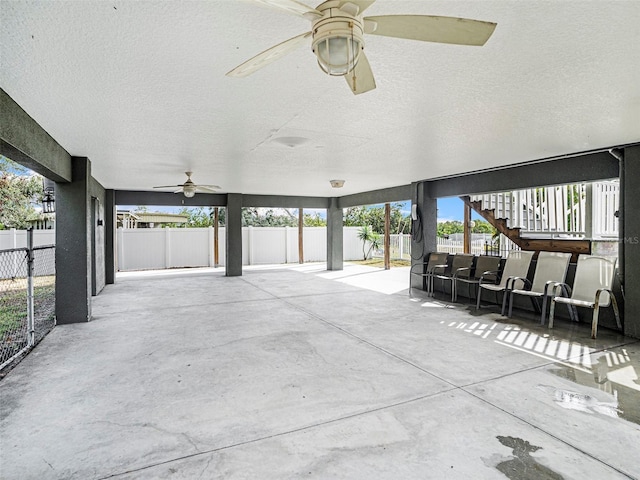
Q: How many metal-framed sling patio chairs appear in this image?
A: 6